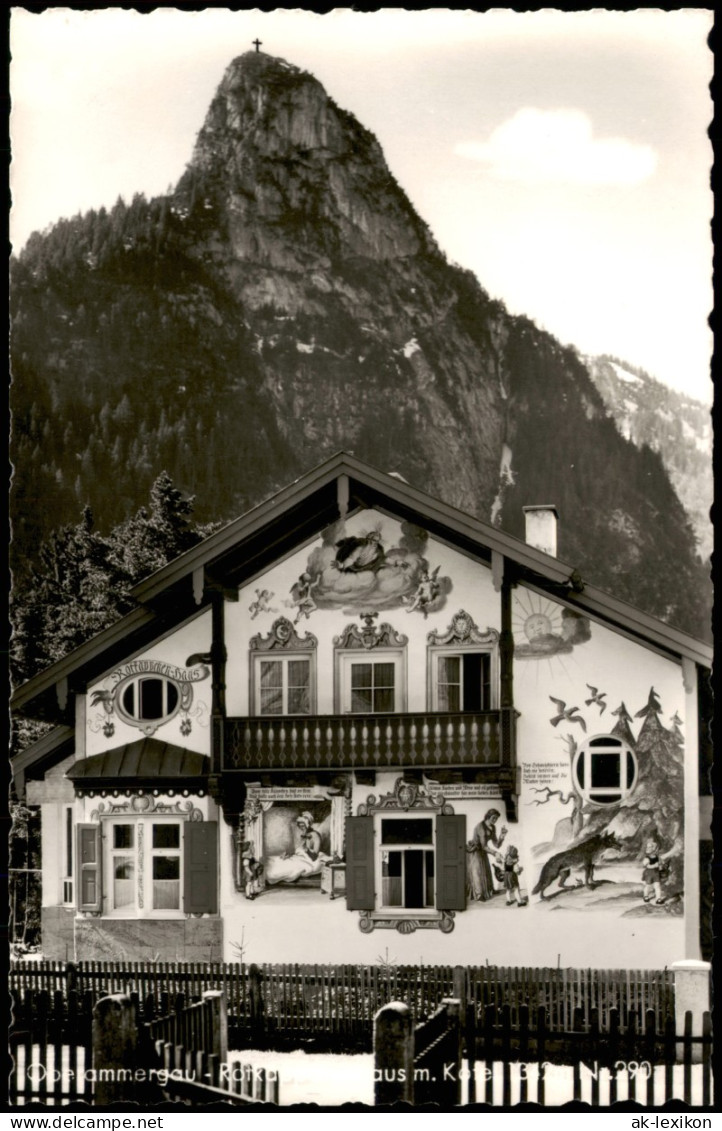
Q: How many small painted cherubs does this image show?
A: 3